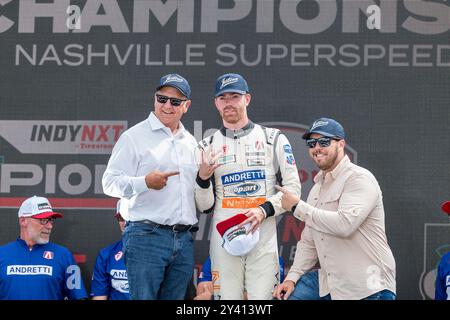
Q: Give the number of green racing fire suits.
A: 0